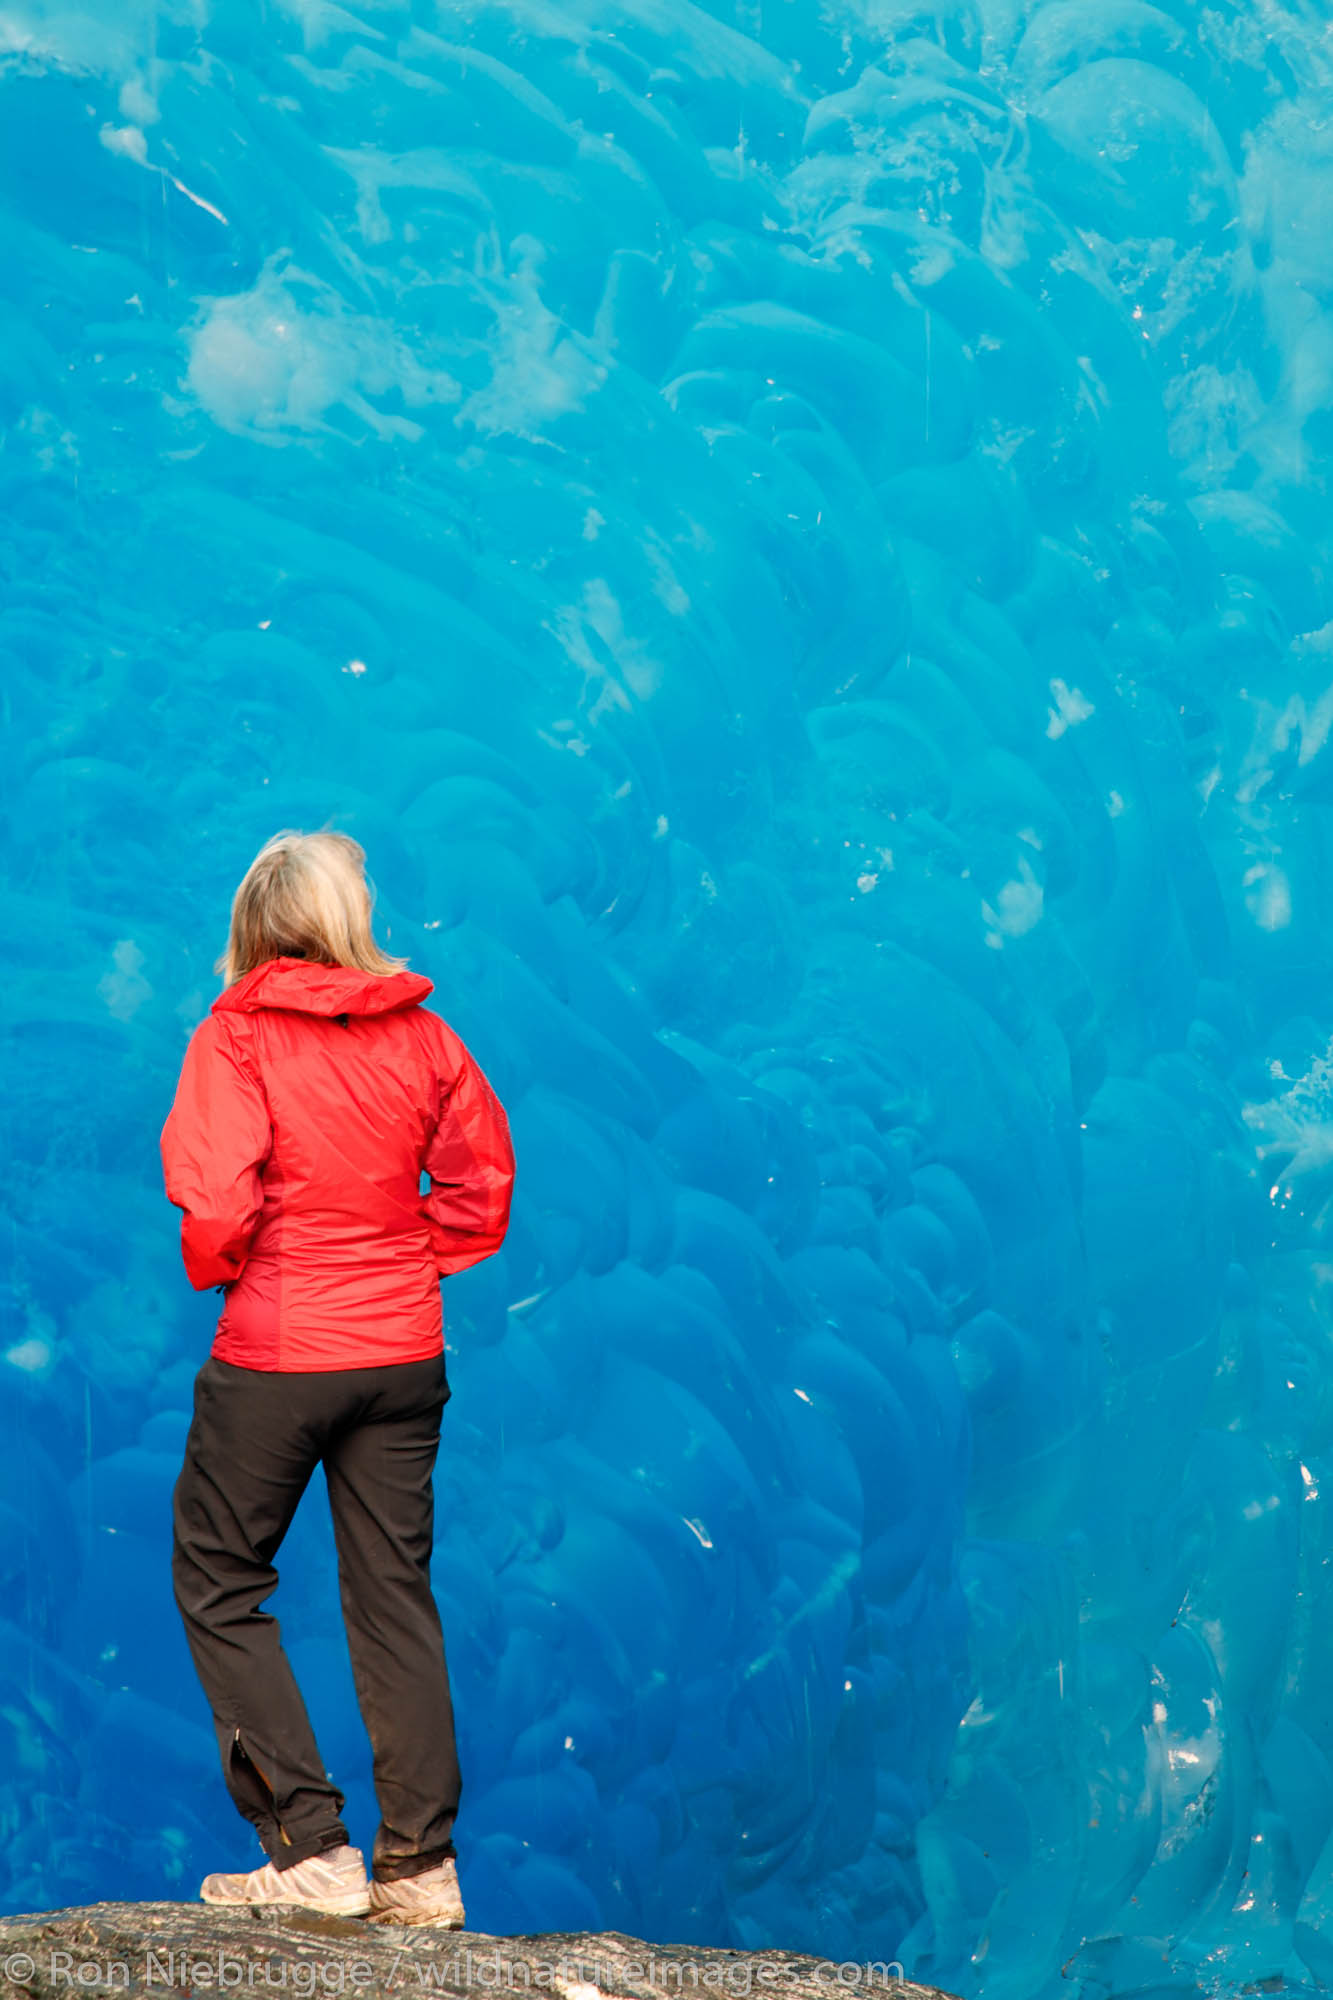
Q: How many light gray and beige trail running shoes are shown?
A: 2